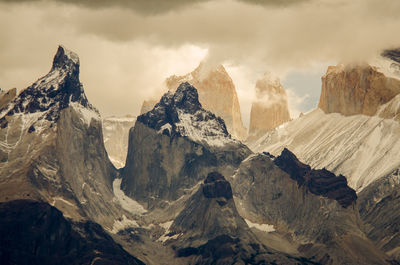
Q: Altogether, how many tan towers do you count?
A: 3